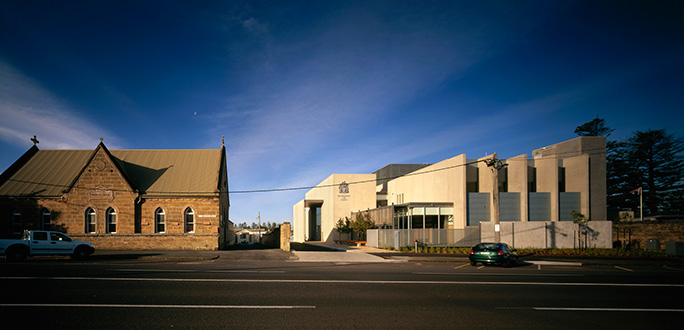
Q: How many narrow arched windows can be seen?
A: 6